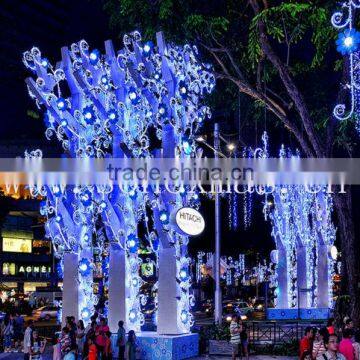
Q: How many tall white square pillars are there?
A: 6